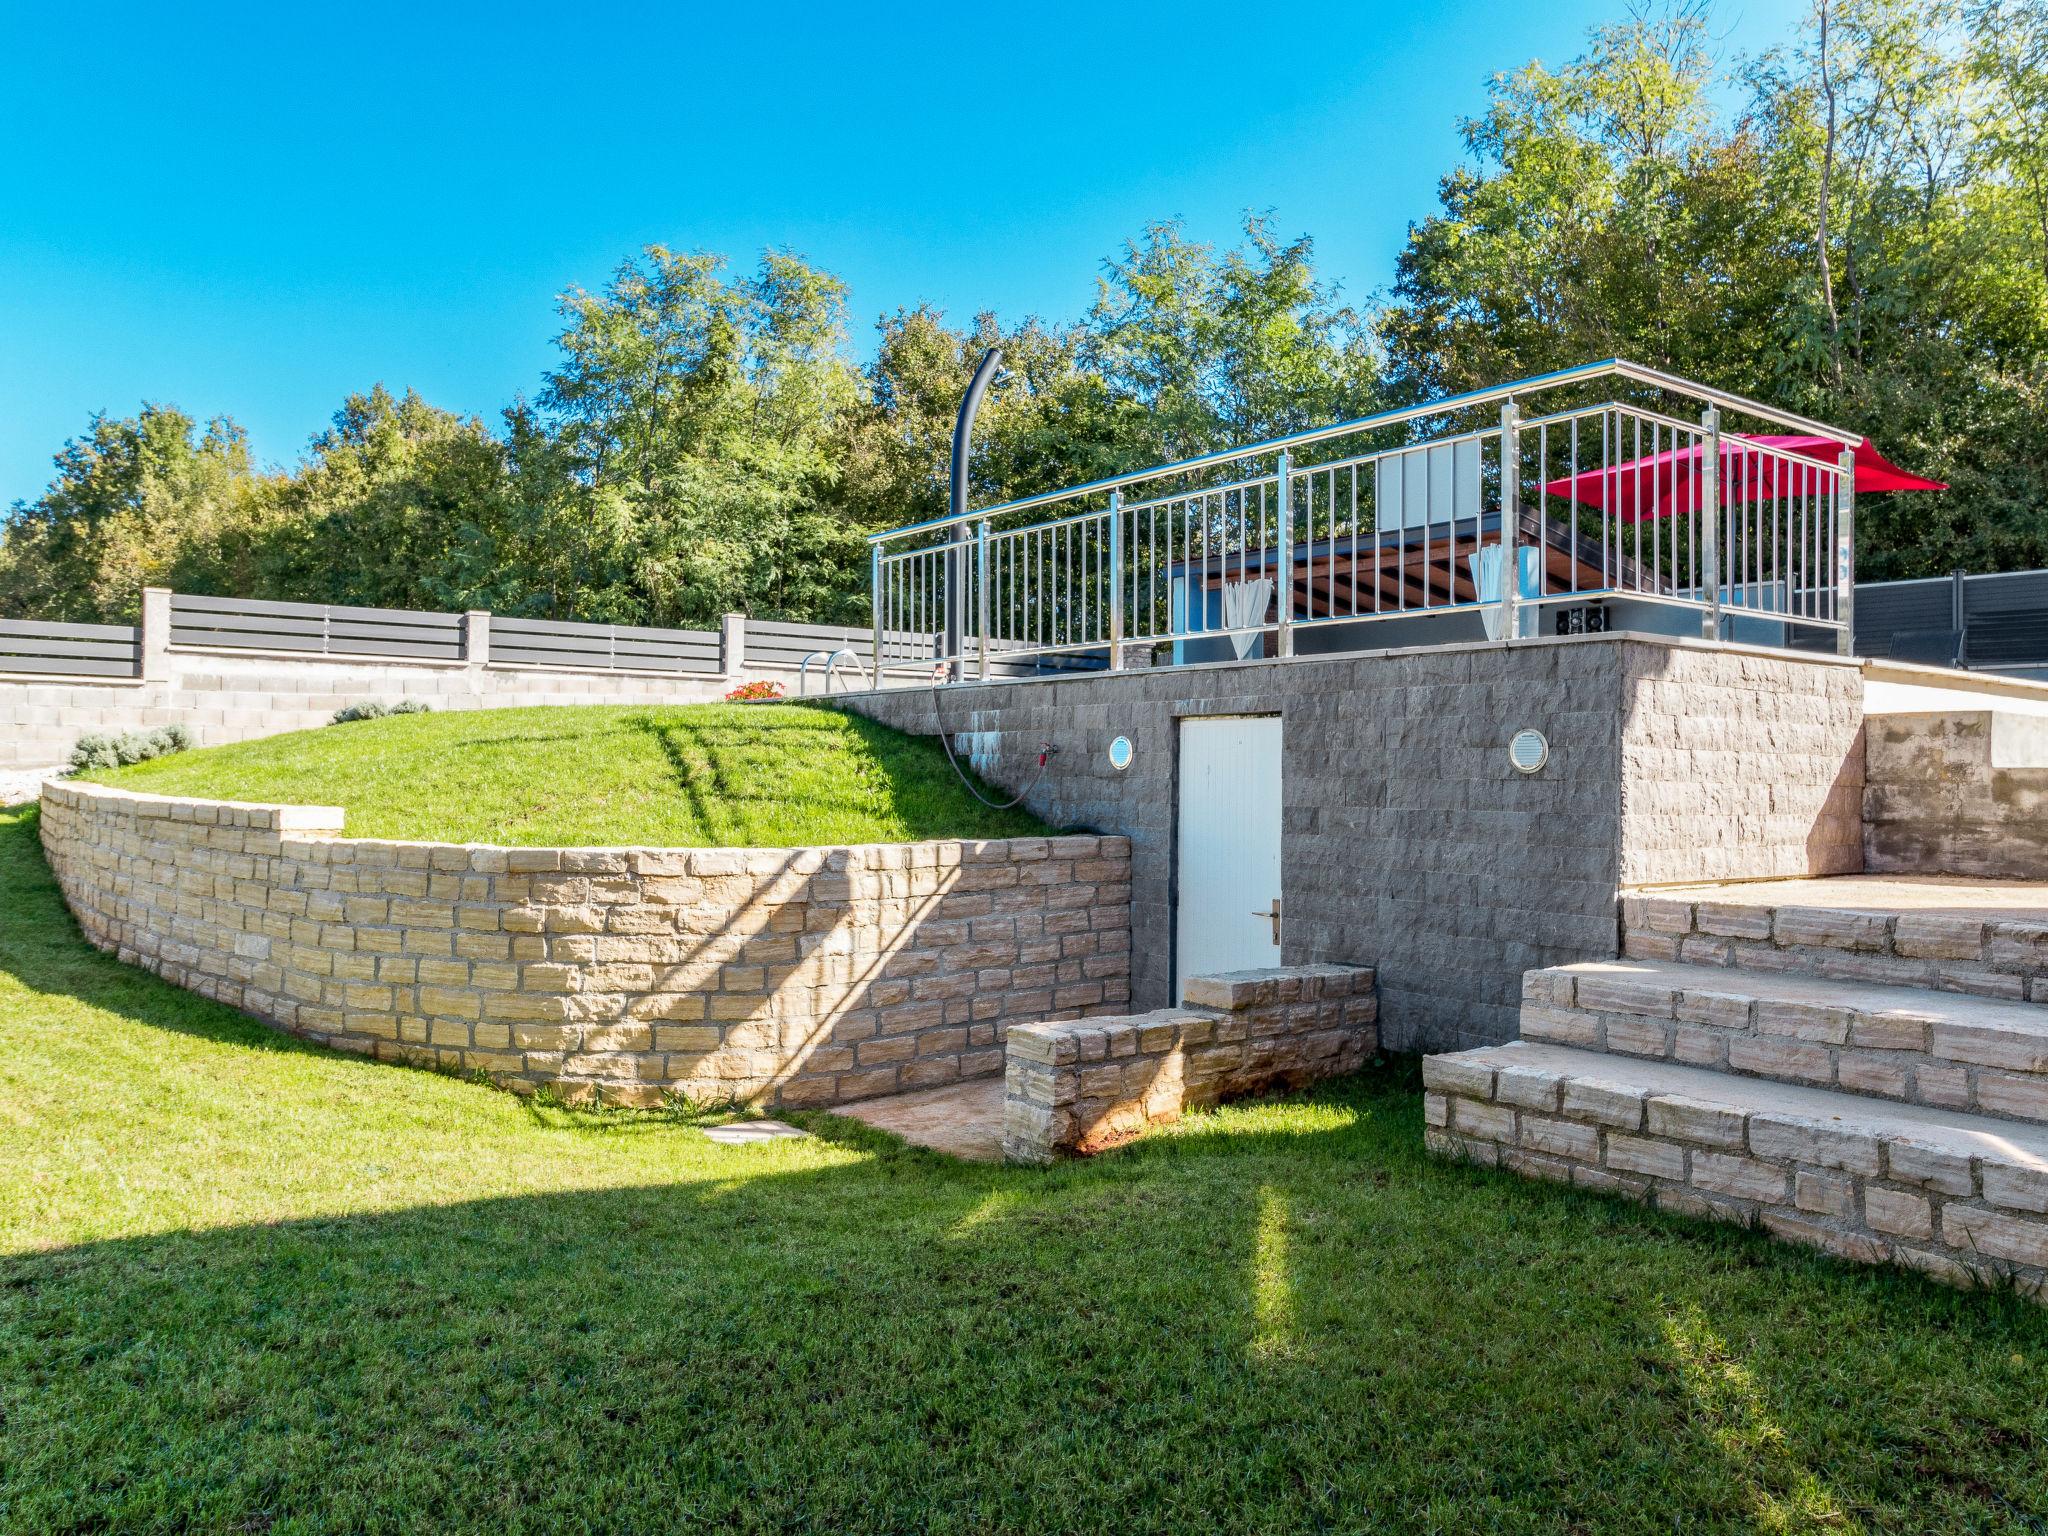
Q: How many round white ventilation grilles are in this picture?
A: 2